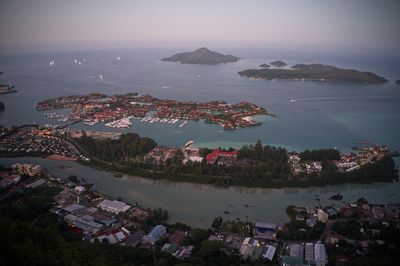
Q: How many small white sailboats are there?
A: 7